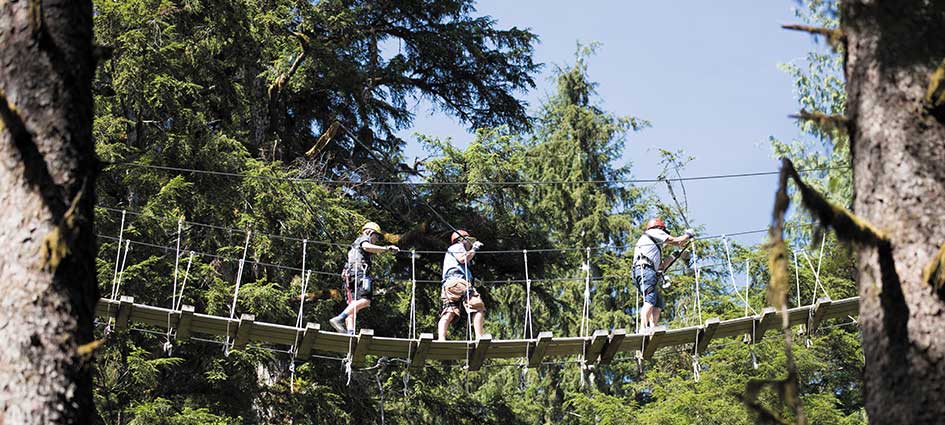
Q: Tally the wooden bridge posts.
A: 14